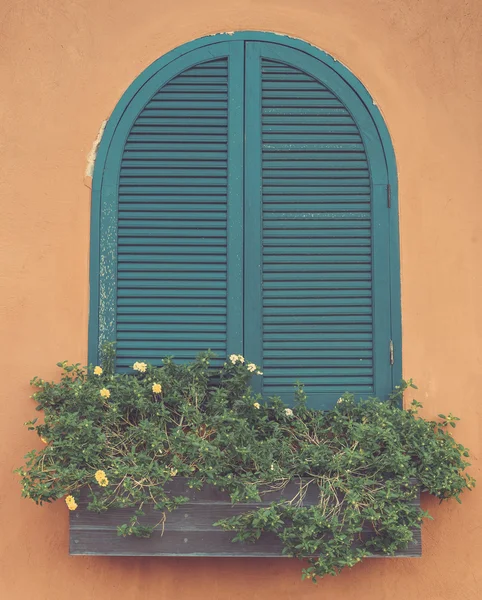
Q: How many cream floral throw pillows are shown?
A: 0